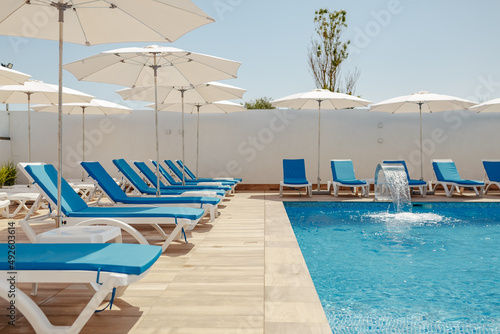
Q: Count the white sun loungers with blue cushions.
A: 13